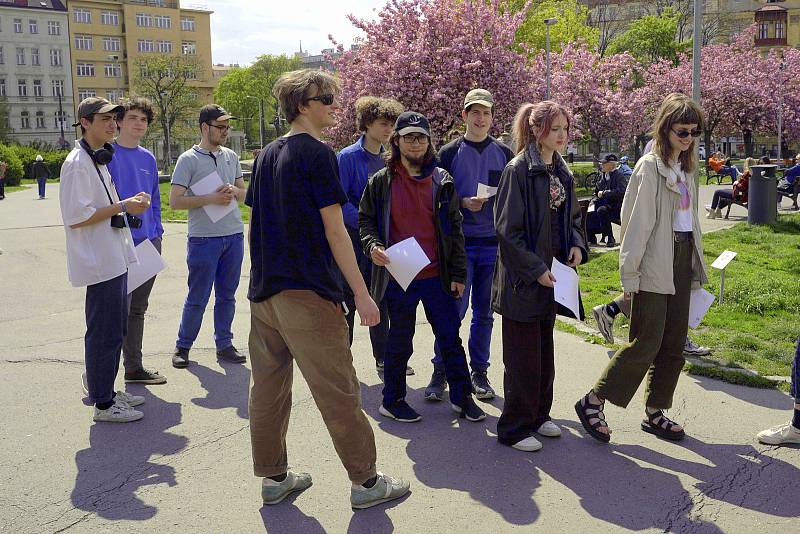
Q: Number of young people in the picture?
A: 9